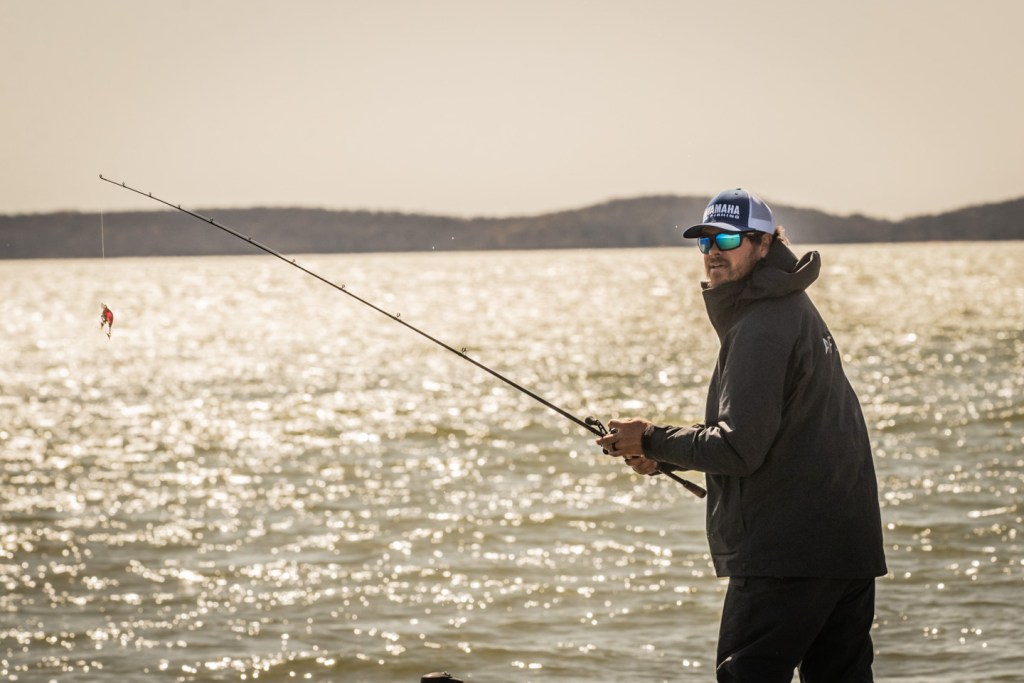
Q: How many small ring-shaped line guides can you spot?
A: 10